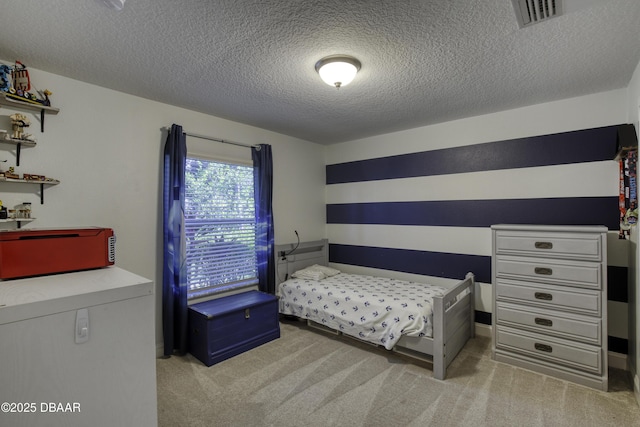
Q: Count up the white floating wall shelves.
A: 4